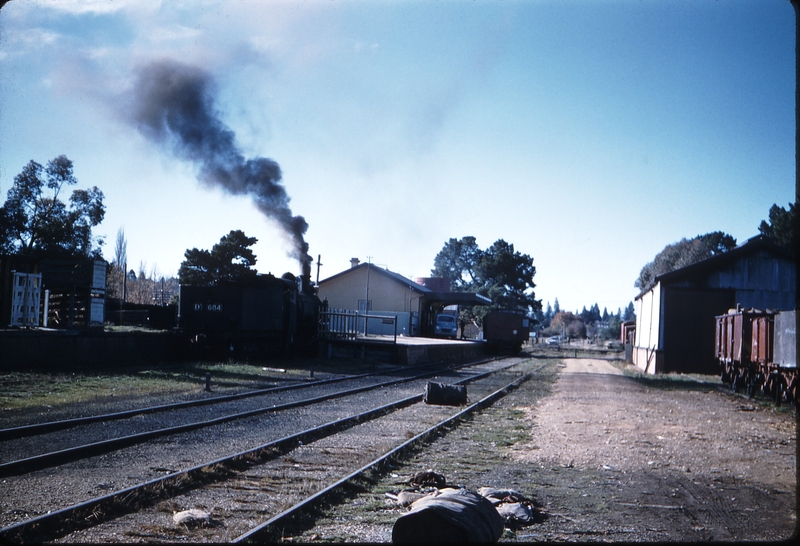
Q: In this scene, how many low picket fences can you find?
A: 1